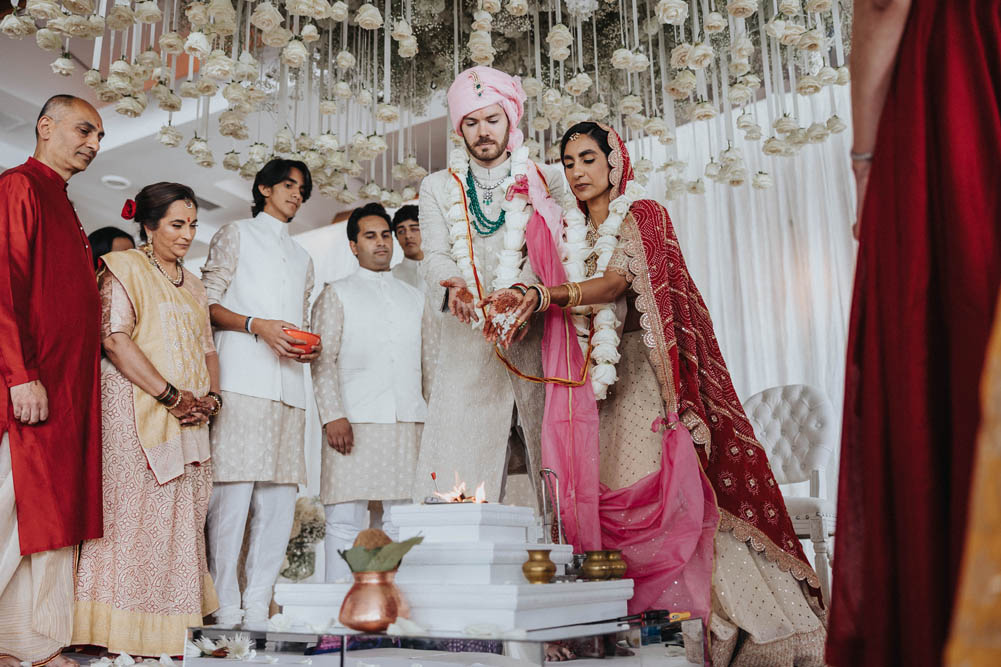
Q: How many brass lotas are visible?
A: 3